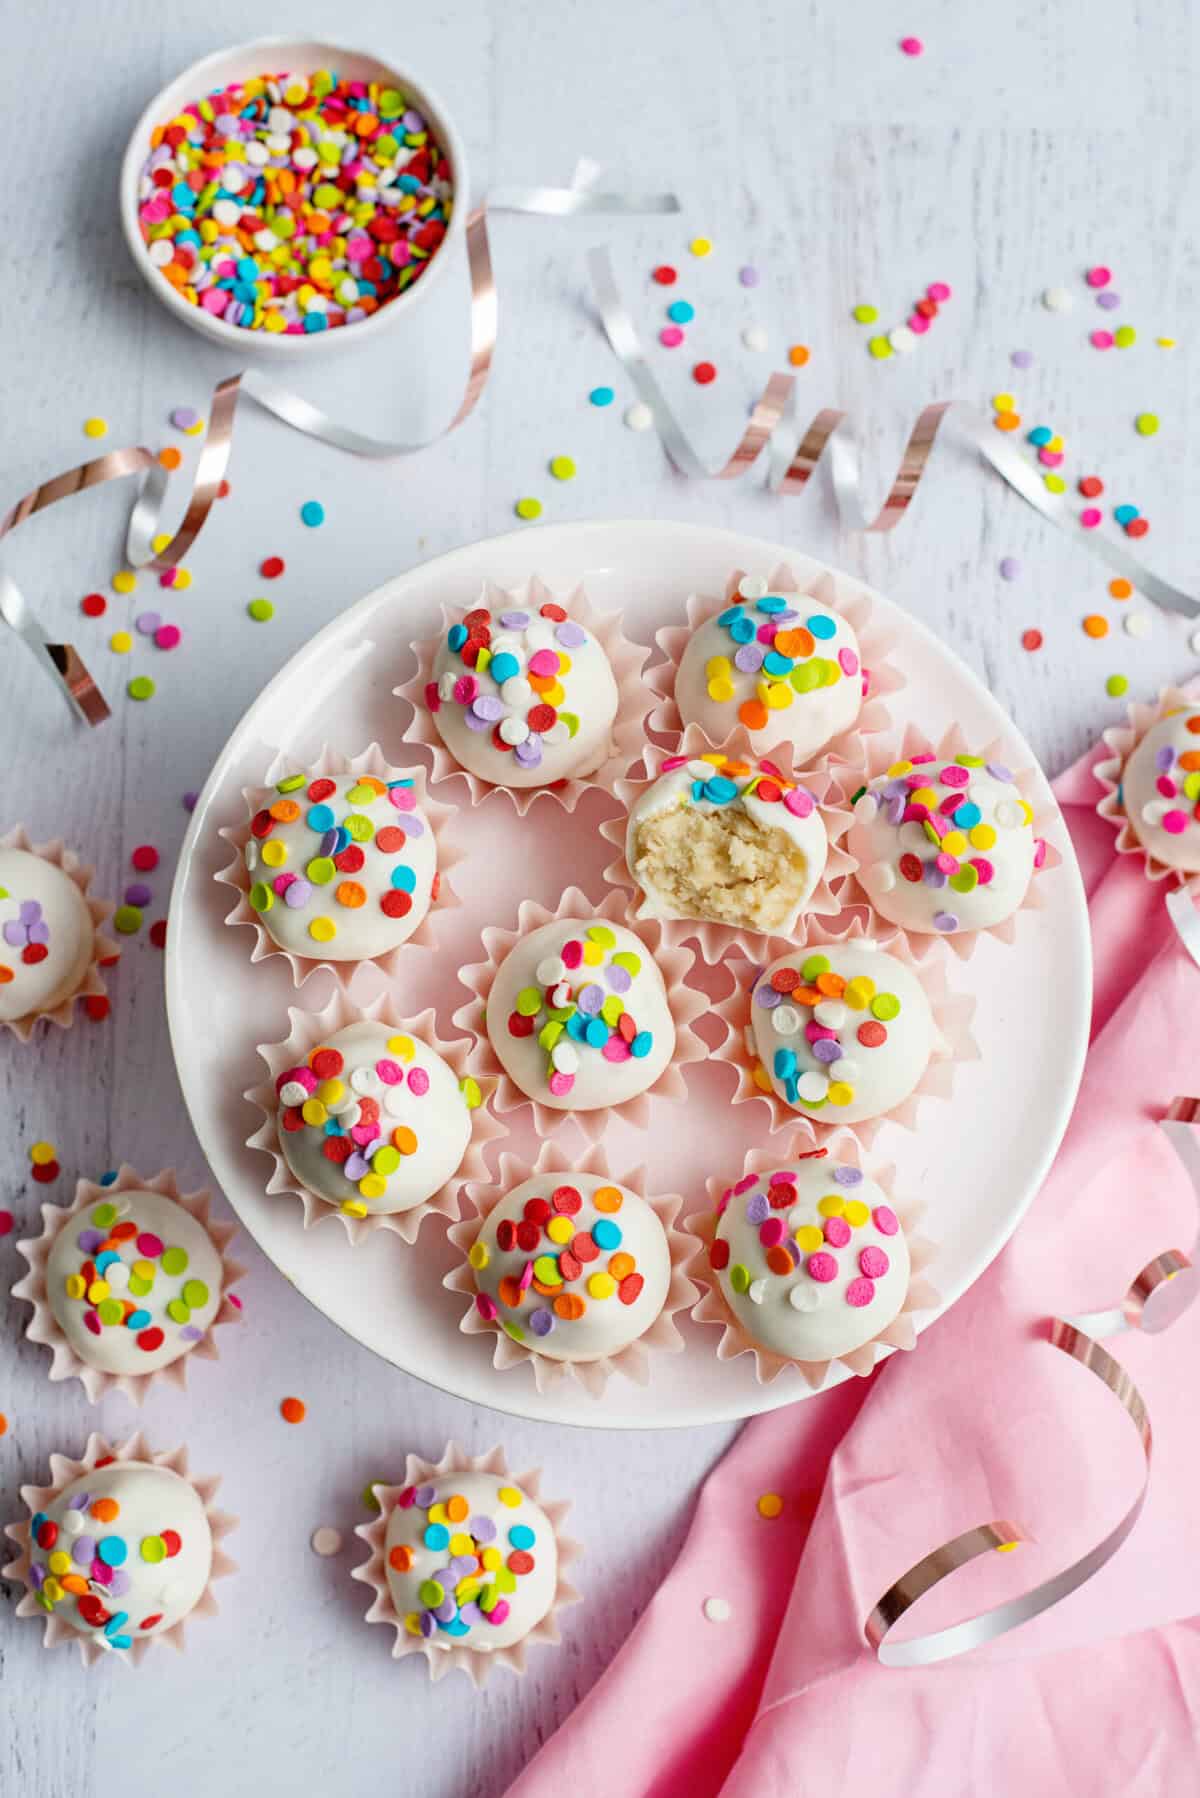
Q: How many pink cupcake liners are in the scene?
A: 15